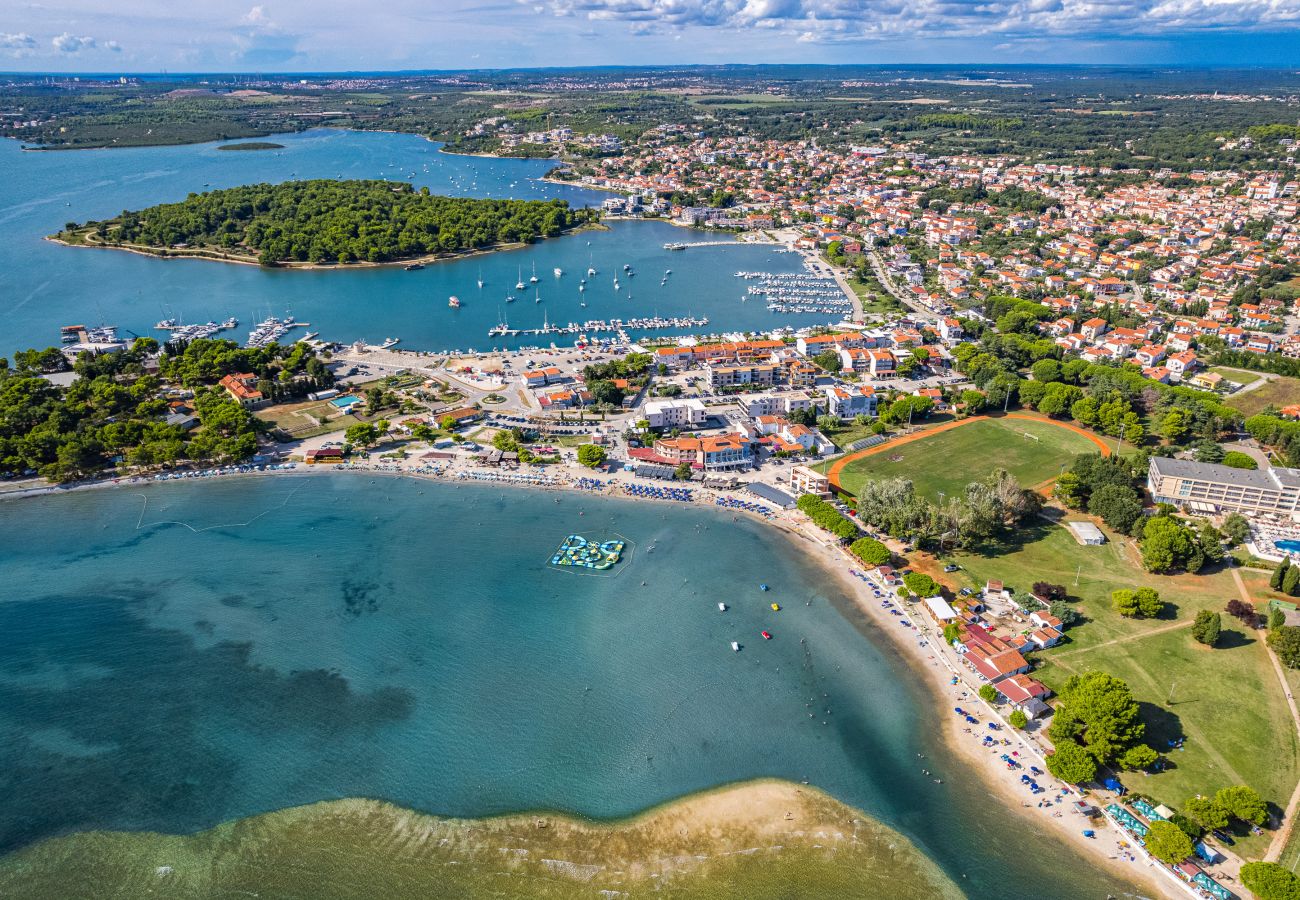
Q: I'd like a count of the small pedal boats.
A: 5